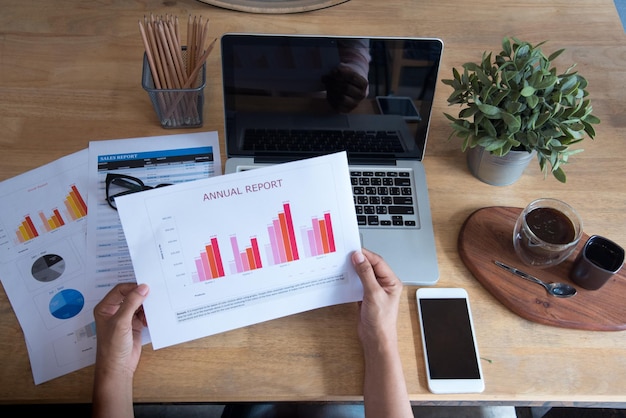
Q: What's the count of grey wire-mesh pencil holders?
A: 1